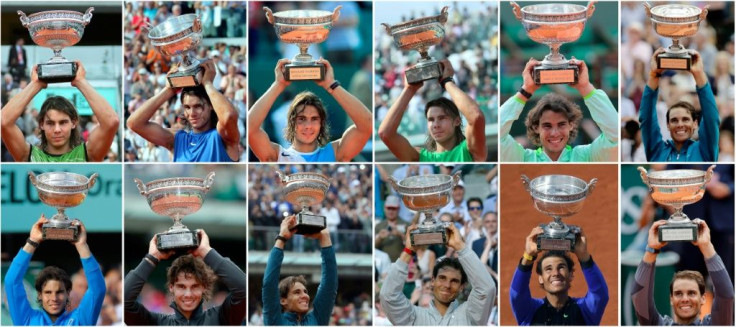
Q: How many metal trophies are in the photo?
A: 12